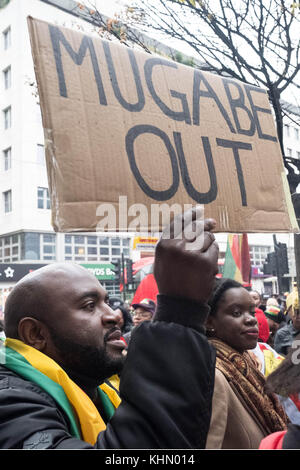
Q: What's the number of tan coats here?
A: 1